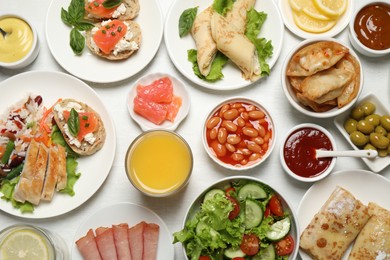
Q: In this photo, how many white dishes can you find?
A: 14